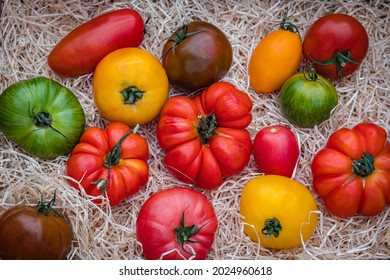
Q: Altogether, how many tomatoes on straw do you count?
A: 14